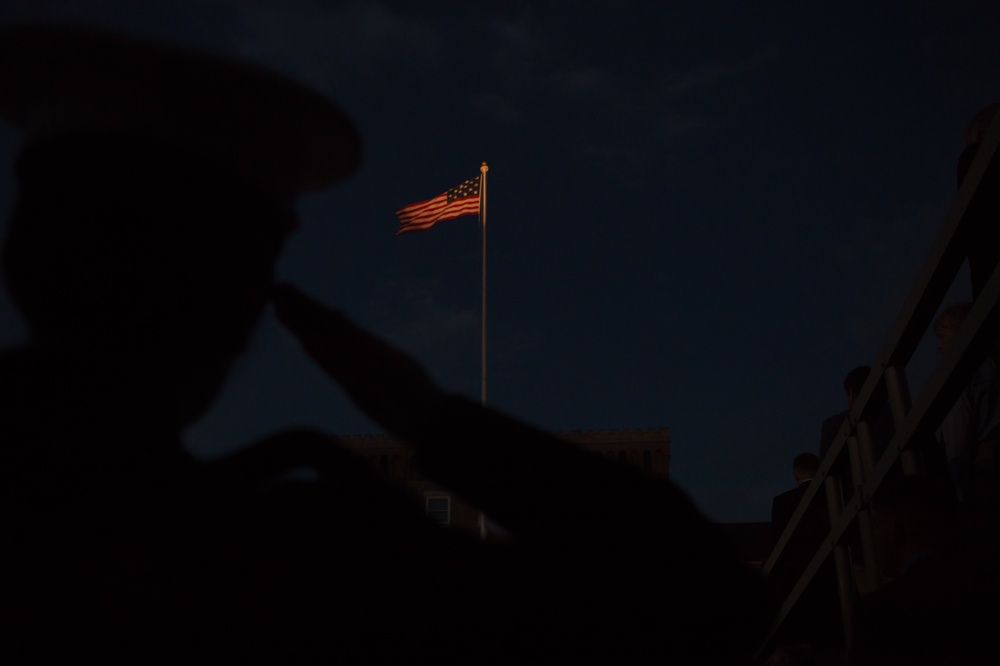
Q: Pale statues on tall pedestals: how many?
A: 0